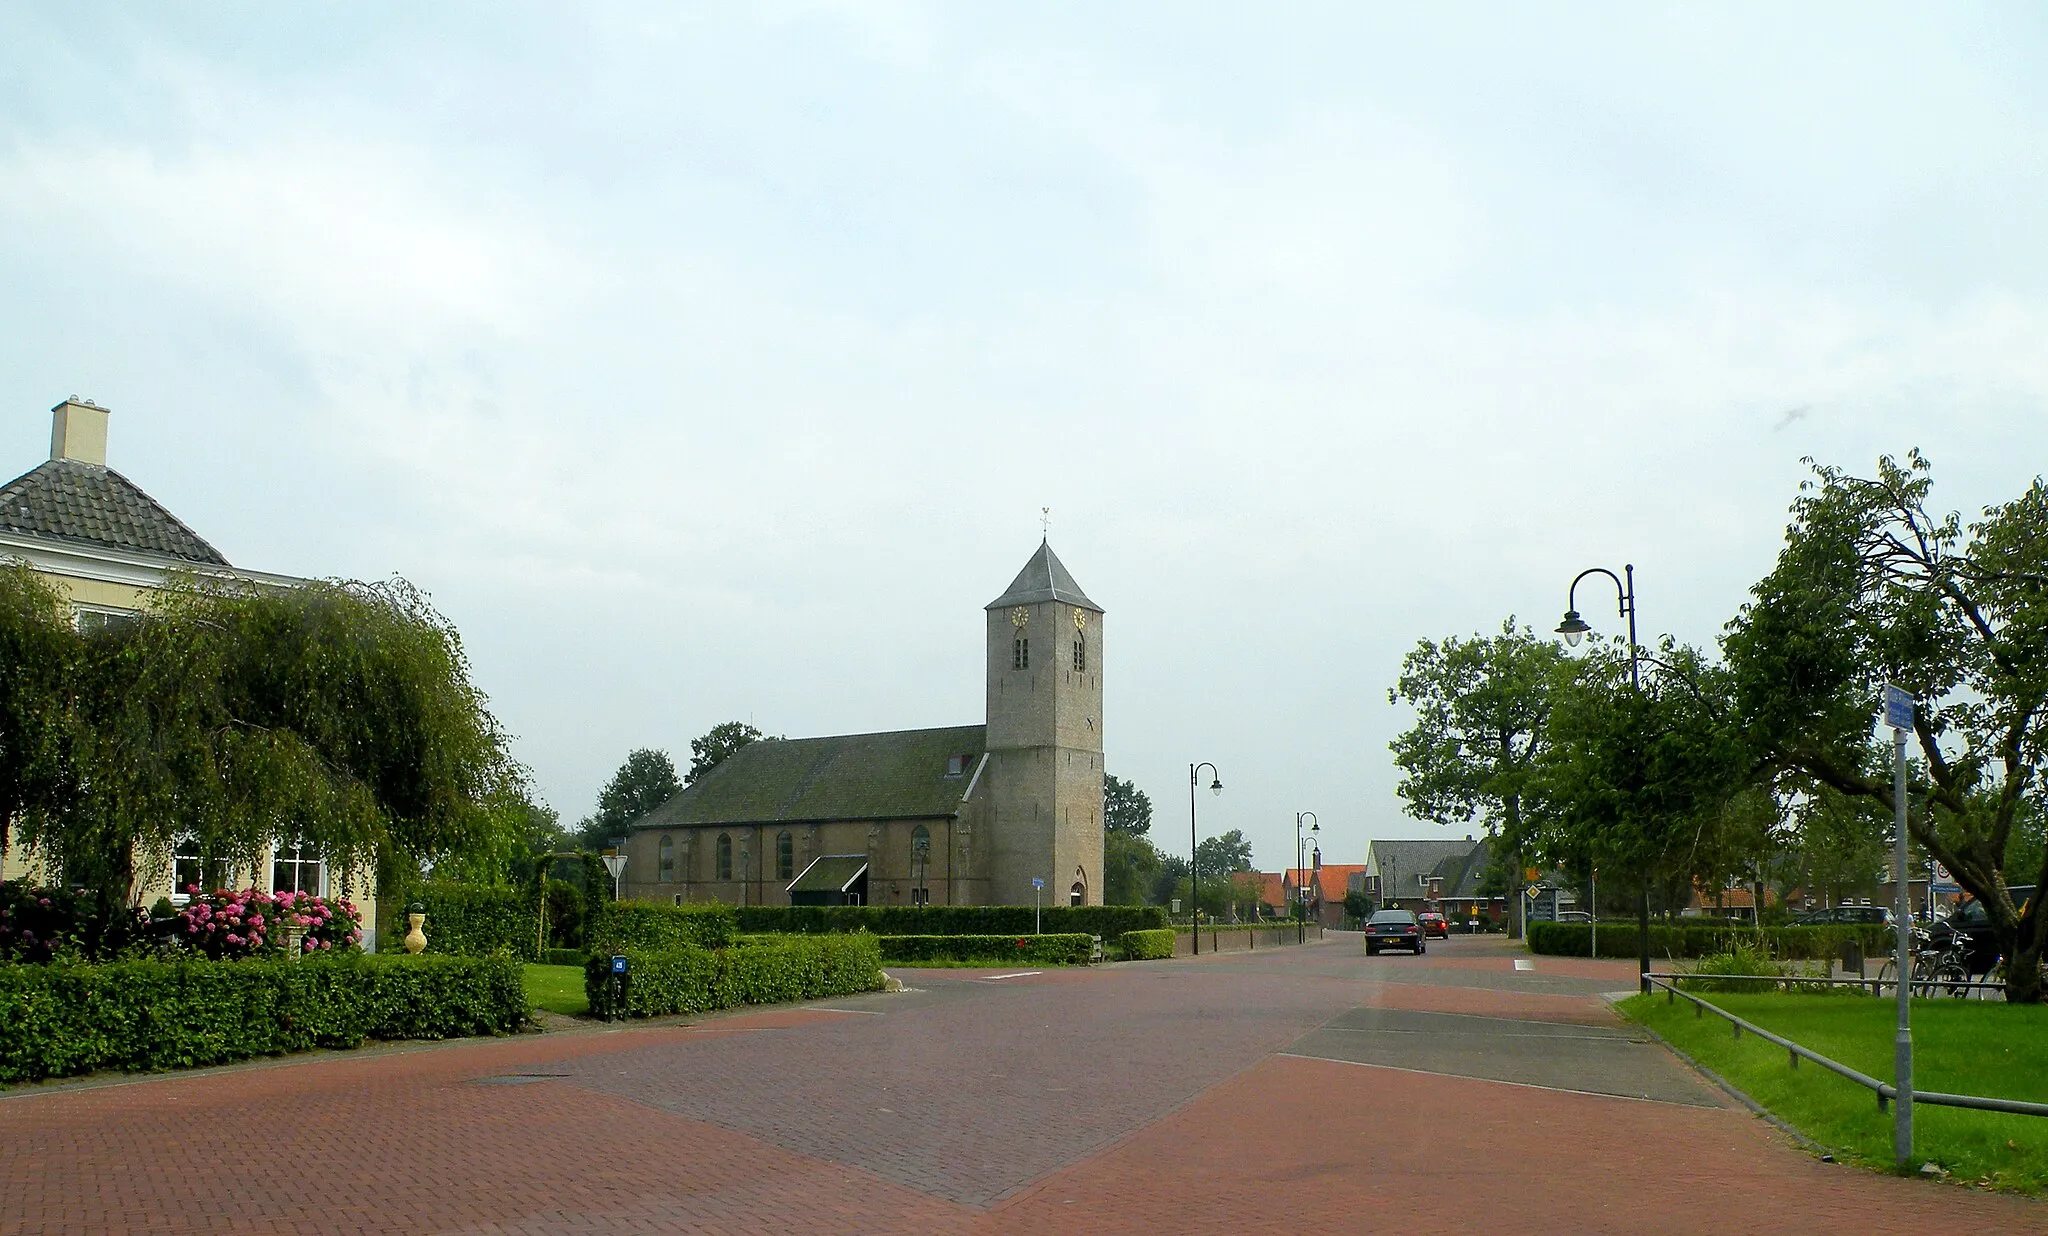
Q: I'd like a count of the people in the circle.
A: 0